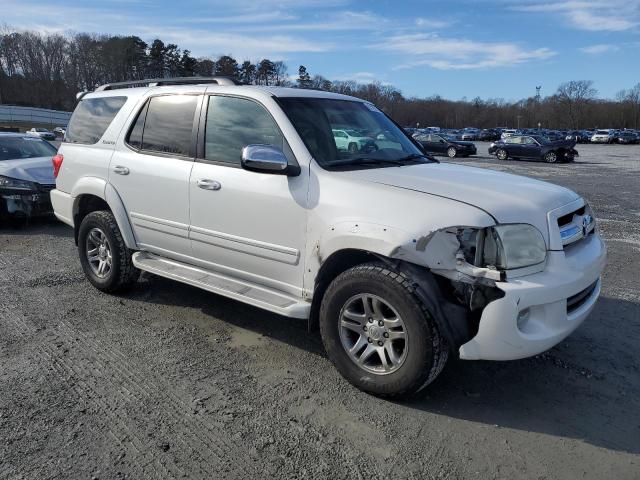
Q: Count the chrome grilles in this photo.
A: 1